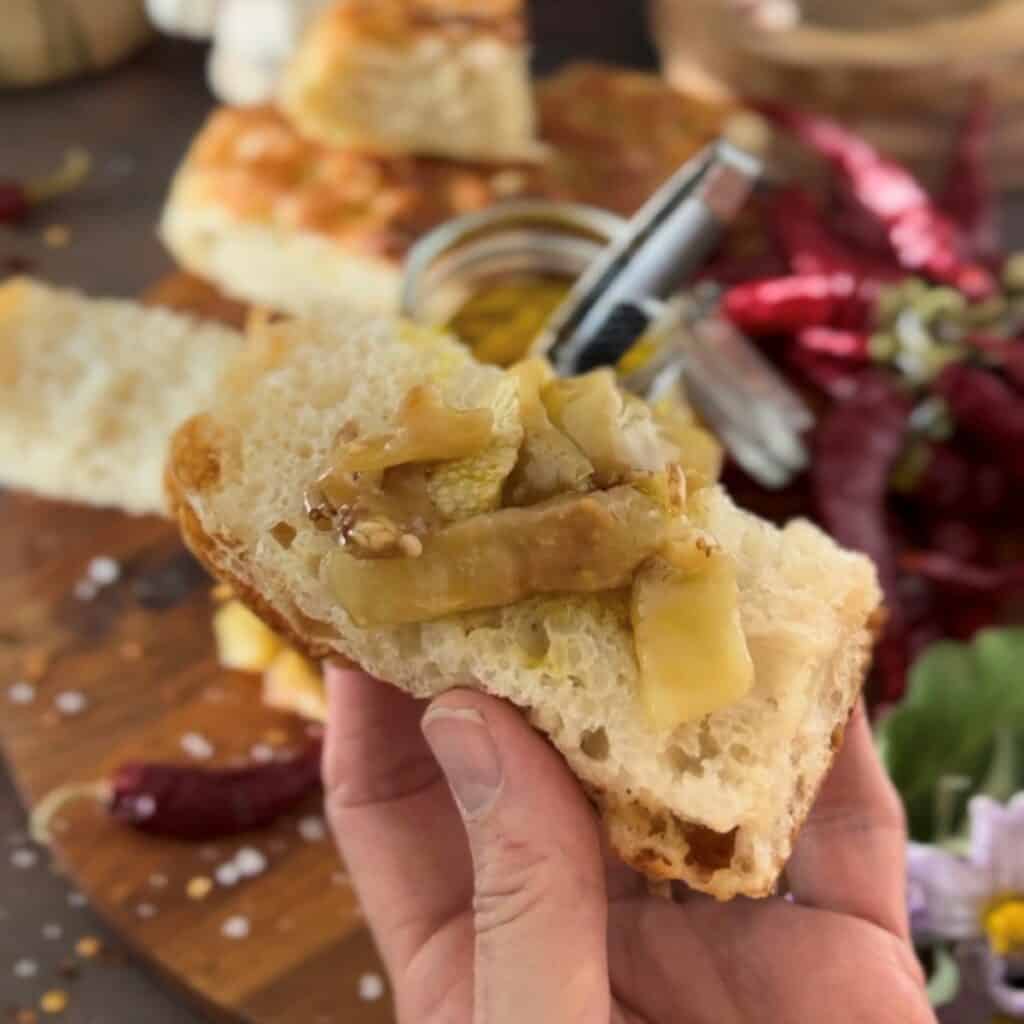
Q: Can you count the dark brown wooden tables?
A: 1